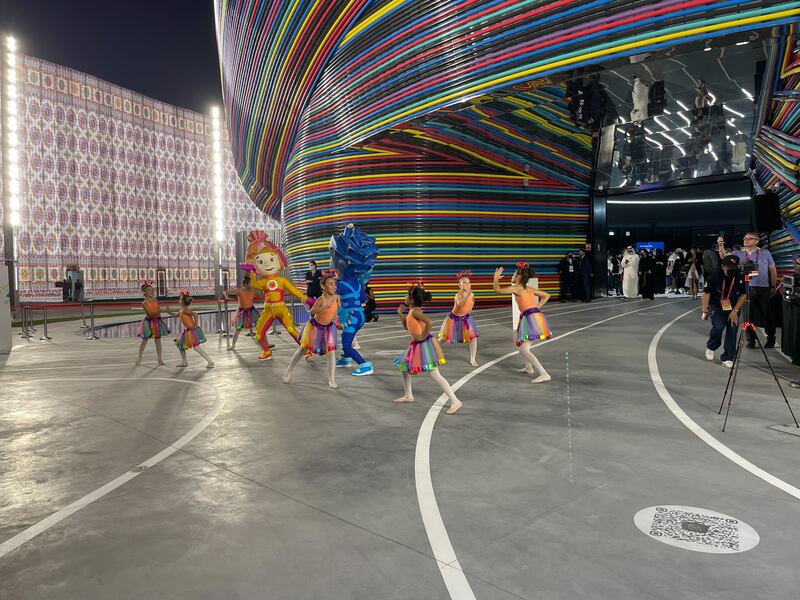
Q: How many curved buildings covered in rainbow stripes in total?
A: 1